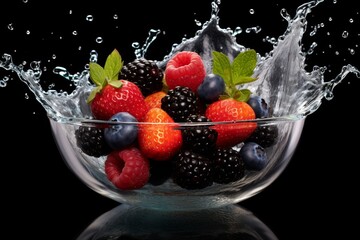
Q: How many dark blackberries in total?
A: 7